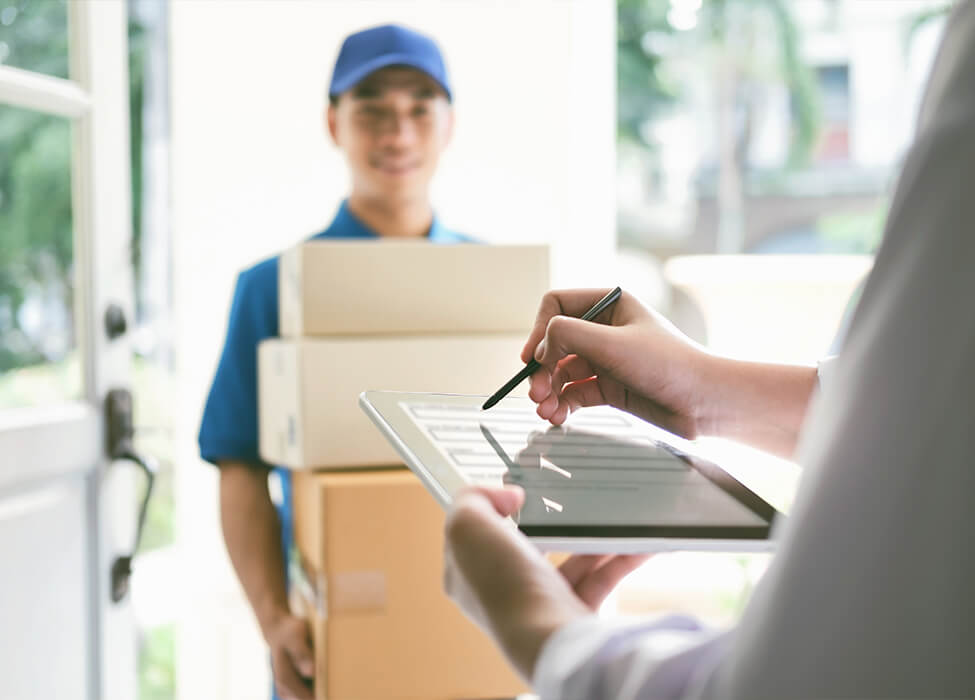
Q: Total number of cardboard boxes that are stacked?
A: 3